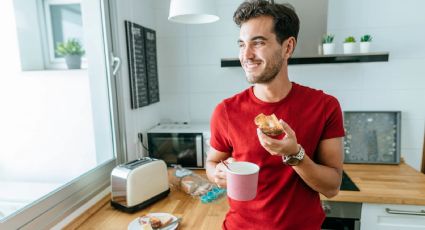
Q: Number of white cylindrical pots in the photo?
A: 3